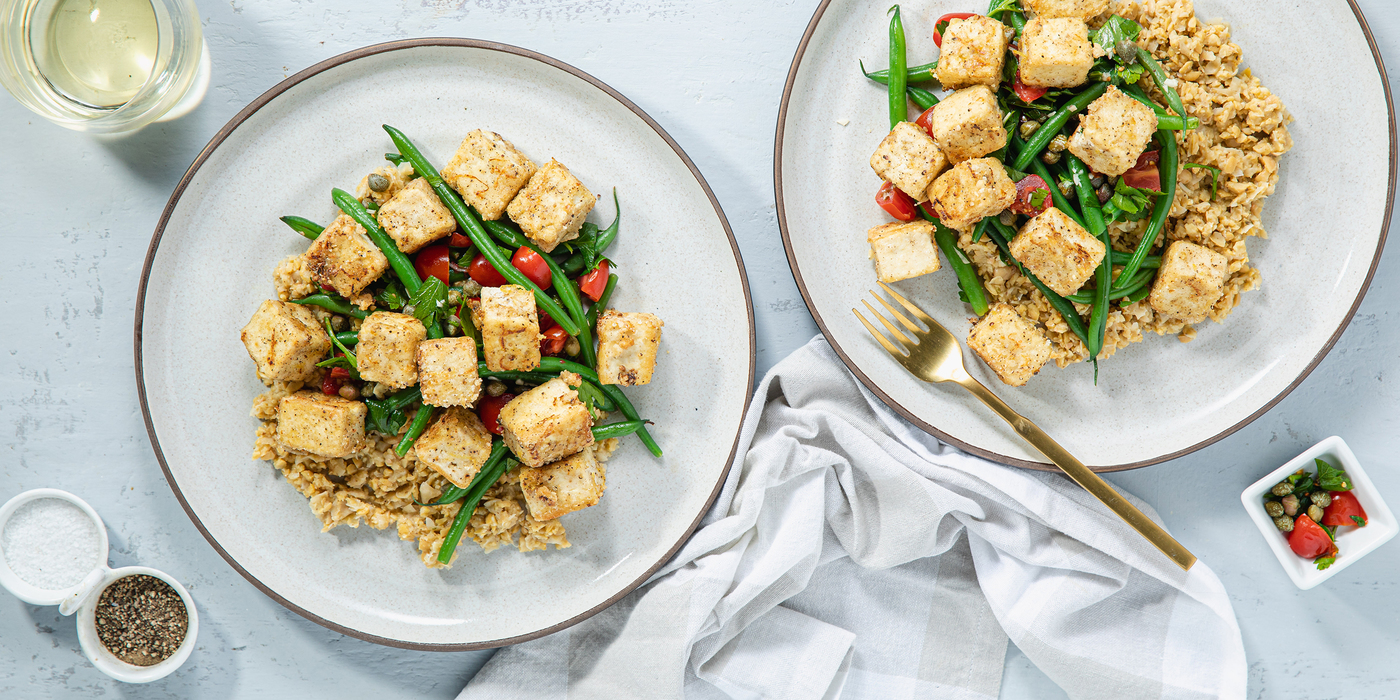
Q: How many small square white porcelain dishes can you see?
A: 1